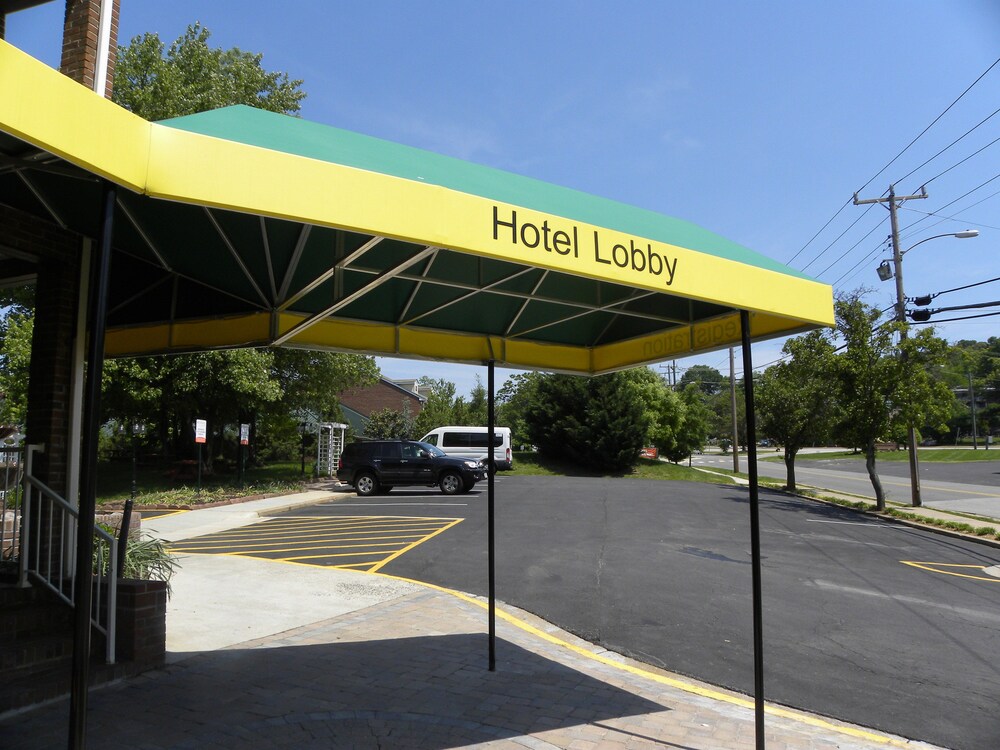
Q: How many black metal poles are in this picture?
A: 3